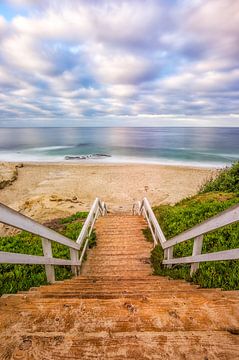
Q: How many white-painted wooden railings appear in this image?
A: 2